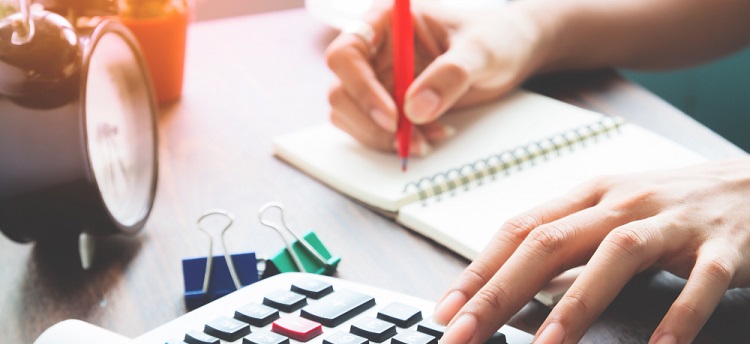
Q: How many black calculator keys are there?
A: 13